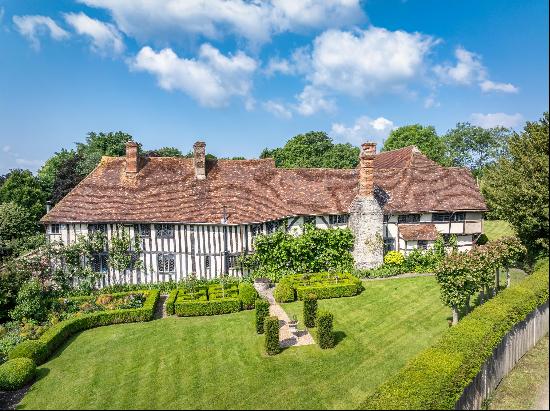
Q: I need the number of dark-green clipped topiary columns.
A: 4